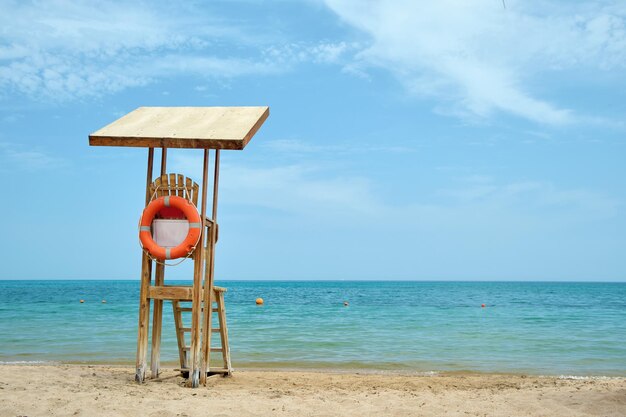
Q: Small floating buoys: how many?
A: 5